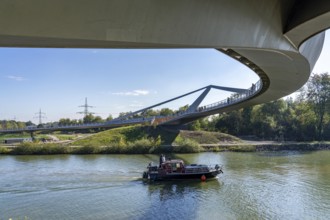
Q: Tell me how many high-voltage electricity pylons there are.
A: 2